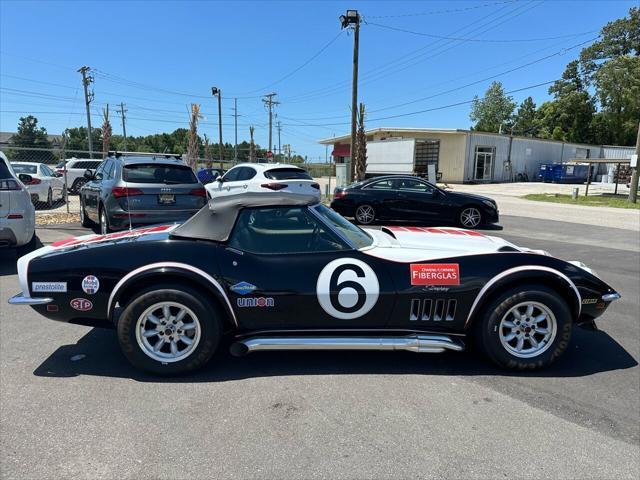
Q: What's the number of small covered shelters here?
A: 1